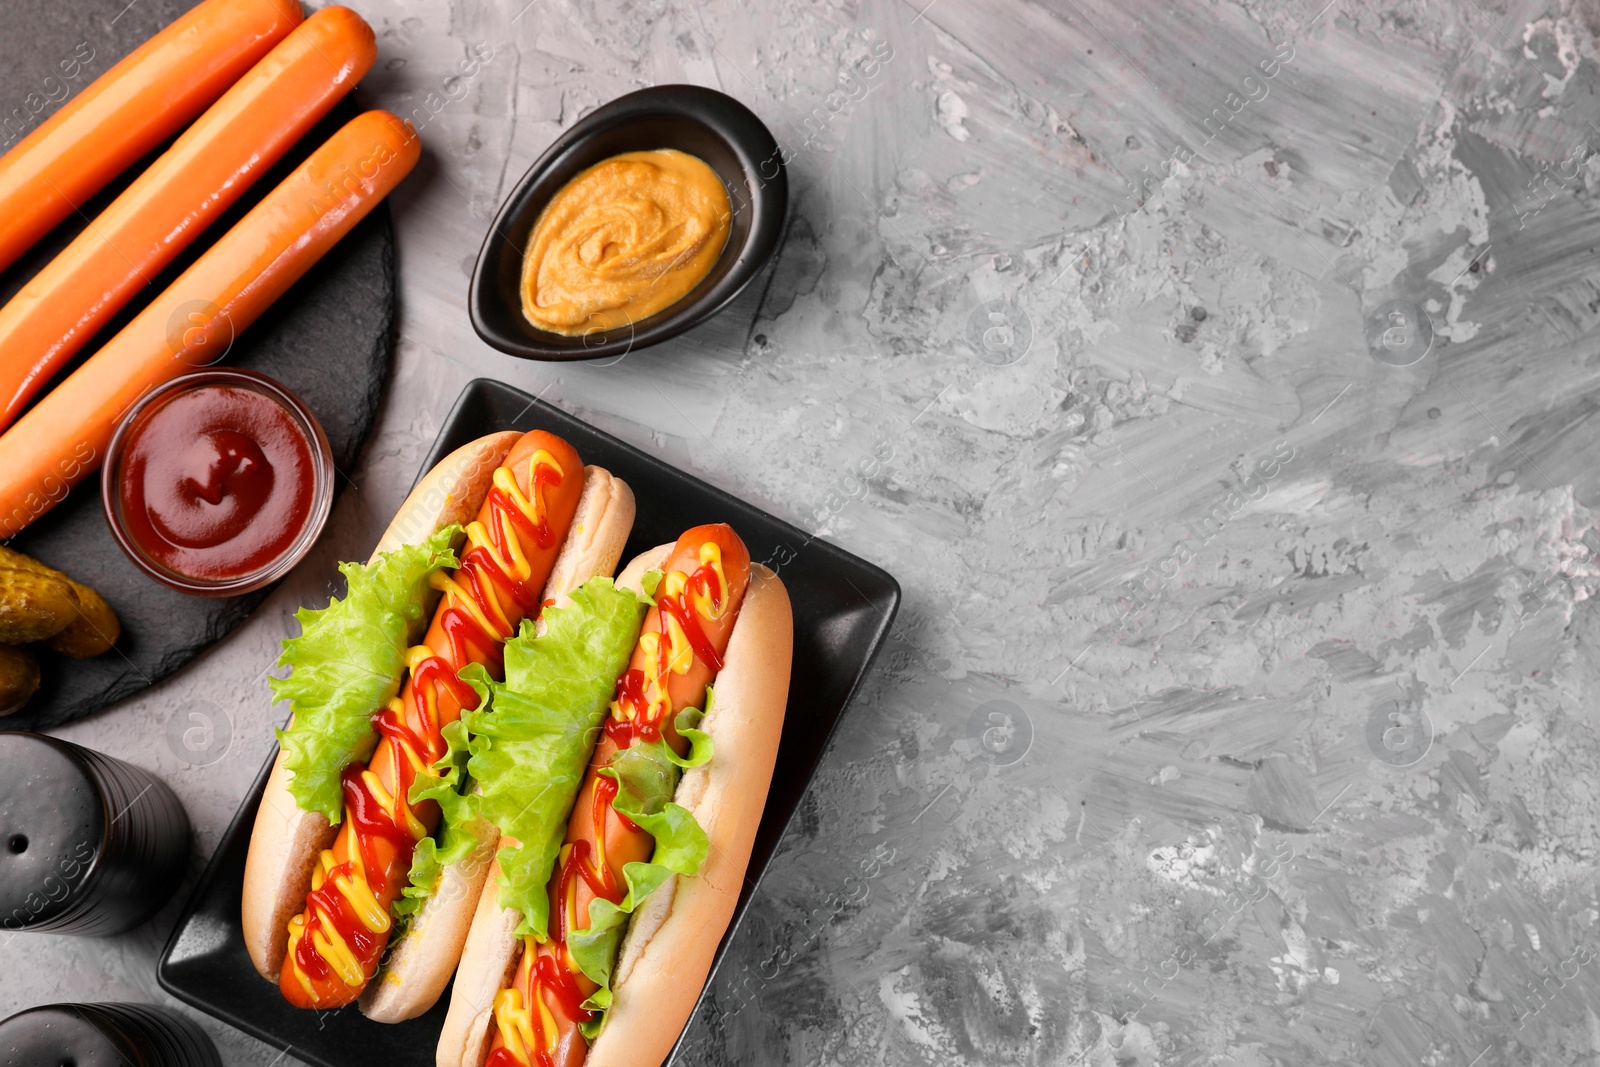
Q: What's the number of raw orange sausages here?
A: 3